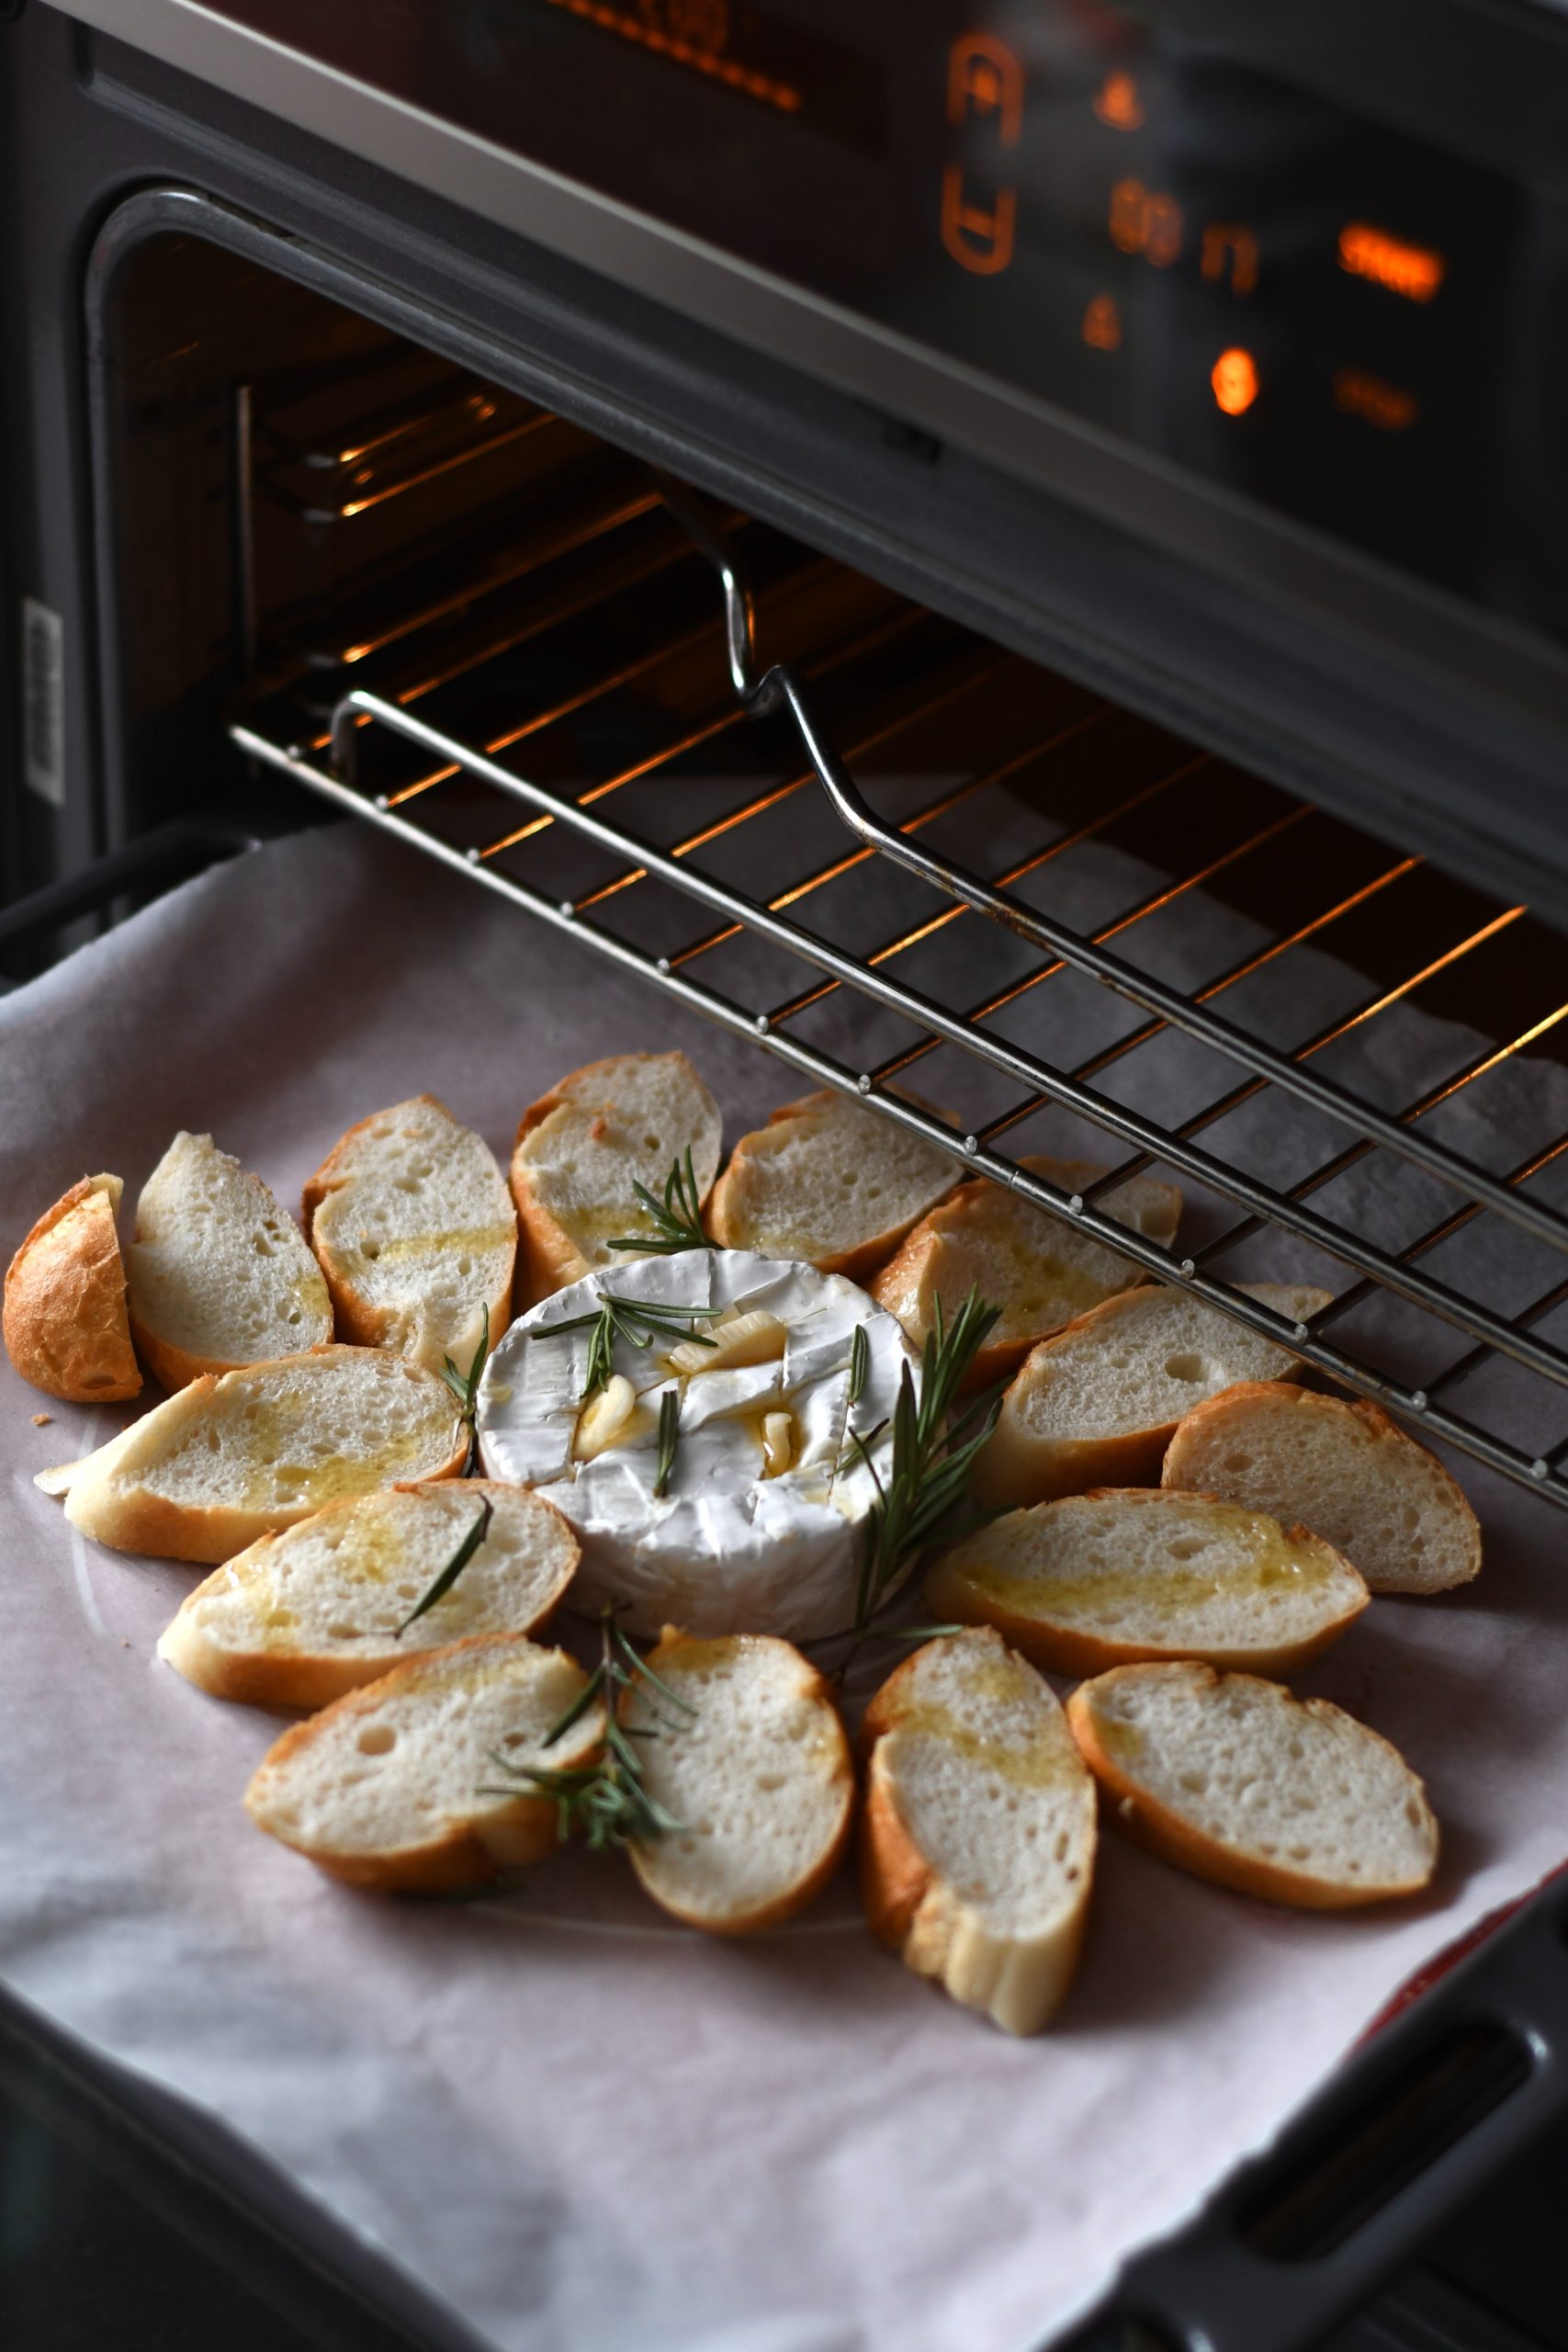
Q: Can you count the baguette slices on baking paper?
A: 15